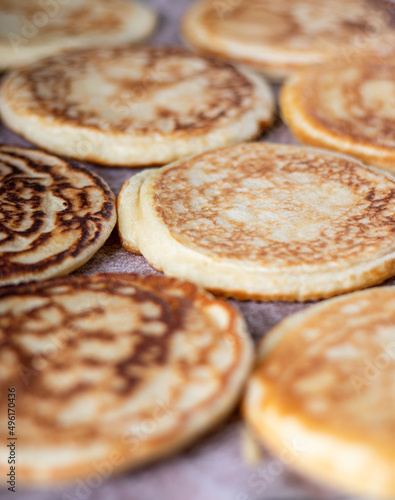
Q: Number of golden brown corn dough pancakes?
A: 8